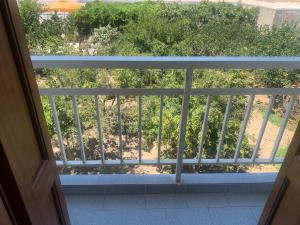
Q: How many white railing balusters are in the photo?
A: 11